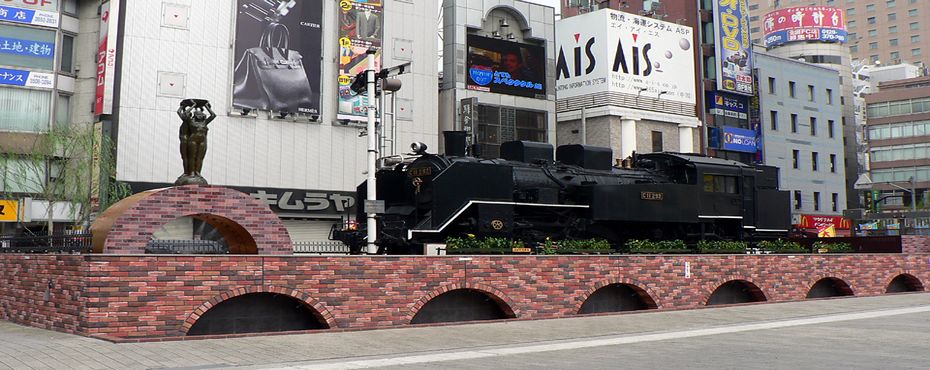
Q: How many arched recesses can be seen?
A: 6